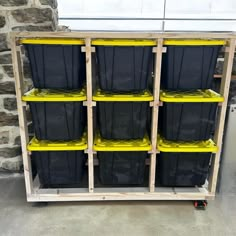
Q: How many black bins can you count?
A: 9